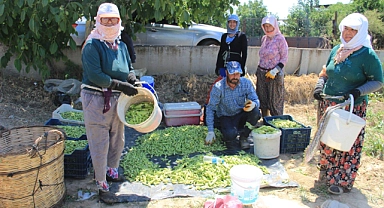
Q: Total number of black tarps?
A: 1